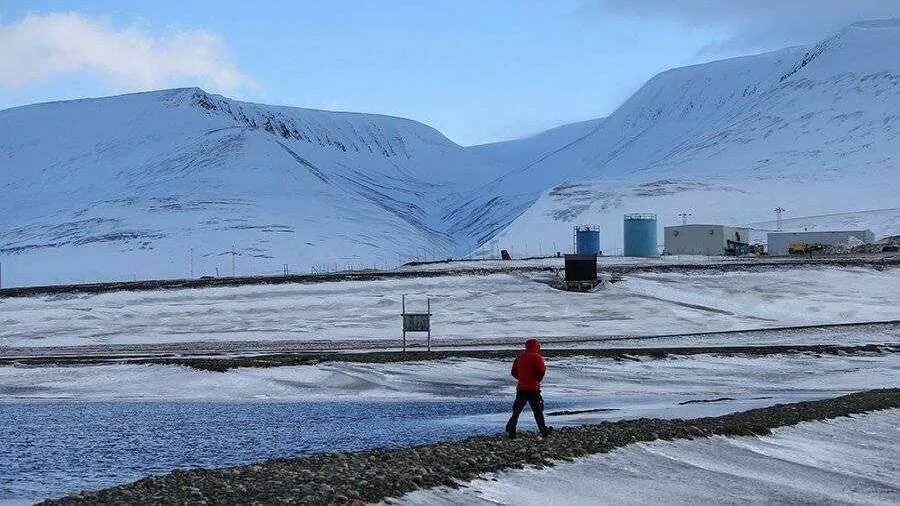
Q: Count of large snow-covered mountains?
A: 2